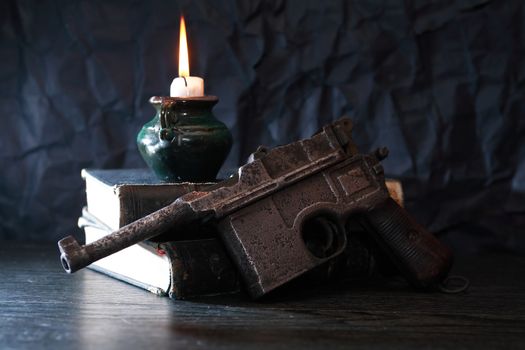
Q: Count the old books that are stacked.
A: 2